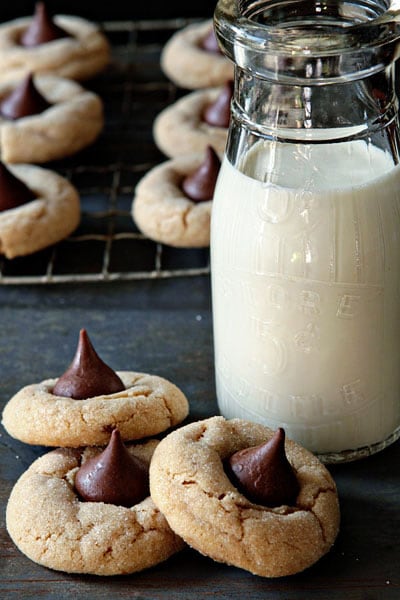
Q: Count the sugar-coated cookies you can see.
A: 9